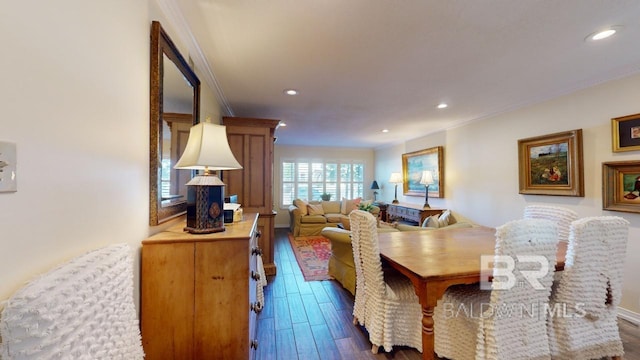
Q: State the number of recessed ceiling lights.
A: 5